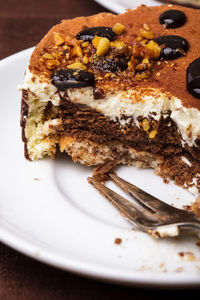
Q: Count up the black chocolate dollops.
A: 6